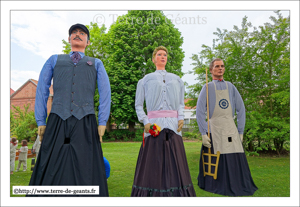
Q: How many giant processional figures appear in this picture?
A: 3